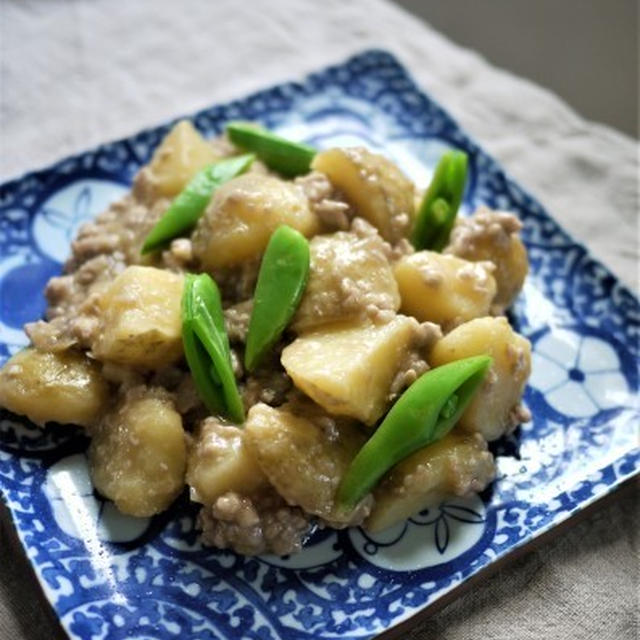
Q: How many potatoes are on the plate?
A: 14